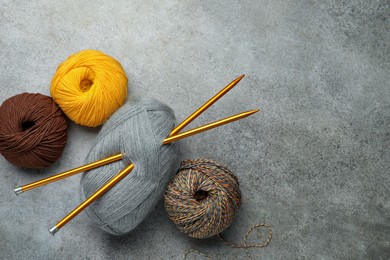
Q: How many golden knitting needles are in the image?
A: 2